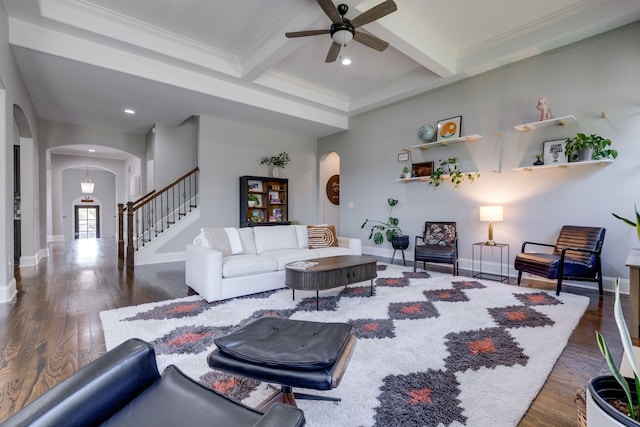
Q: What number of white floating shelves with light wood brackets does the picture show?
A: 4